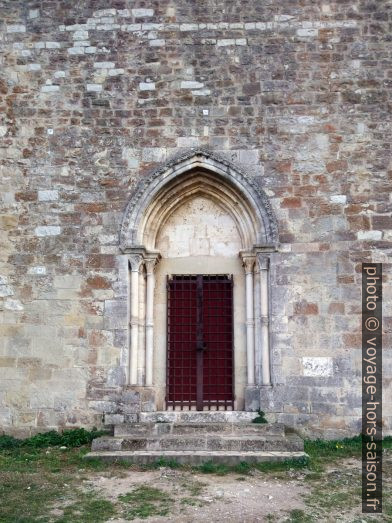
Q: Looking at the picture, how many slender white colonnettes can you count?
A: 4